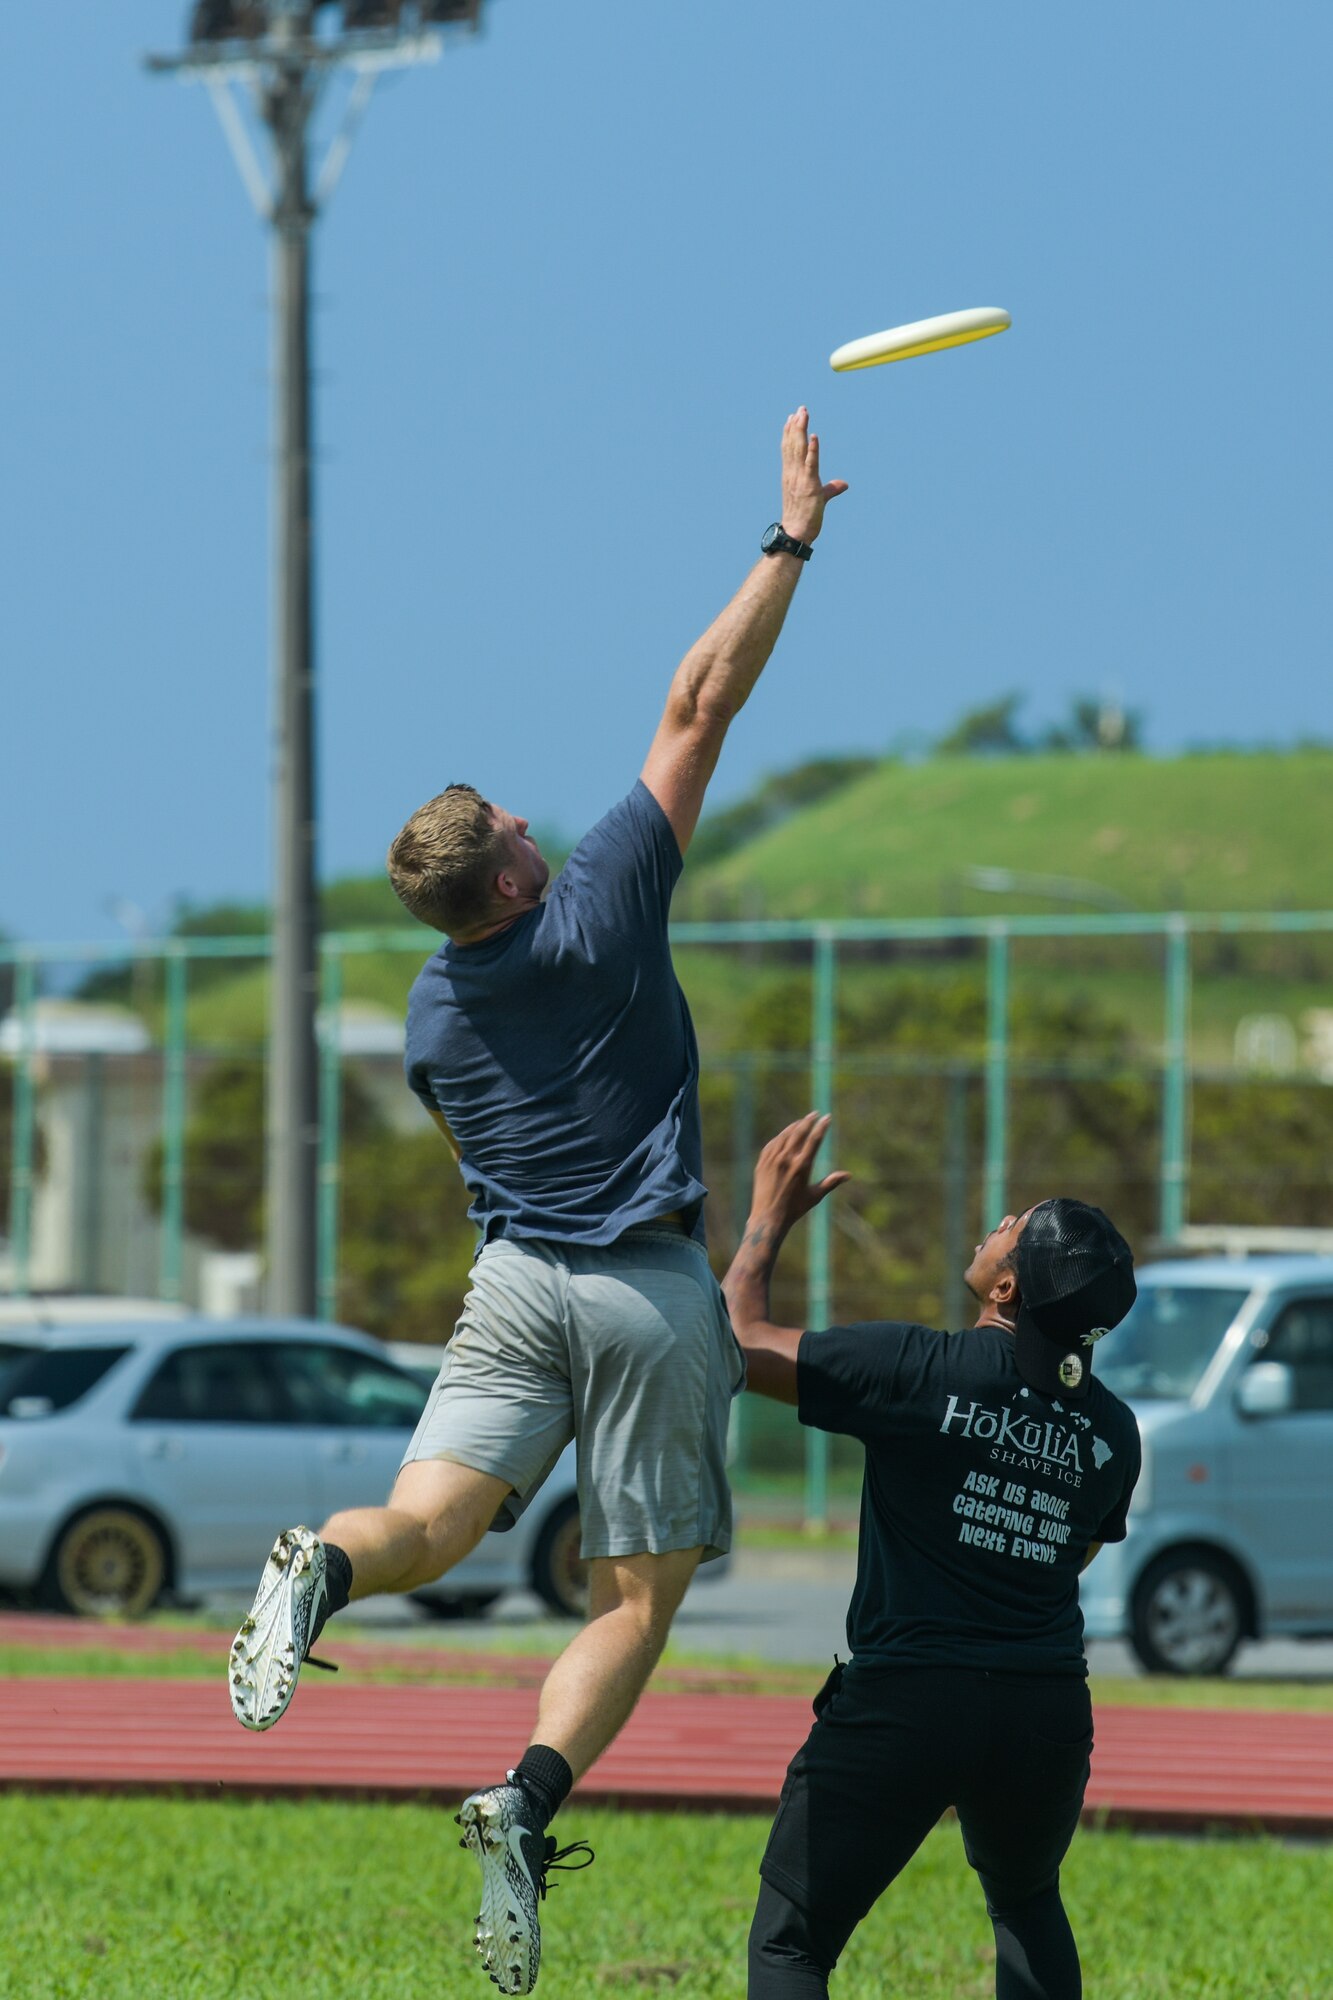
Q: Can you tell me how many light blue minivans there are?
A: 1